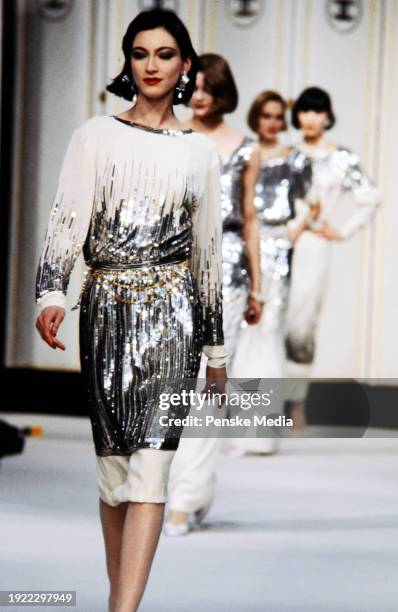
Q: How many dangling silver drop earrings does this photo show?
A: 2